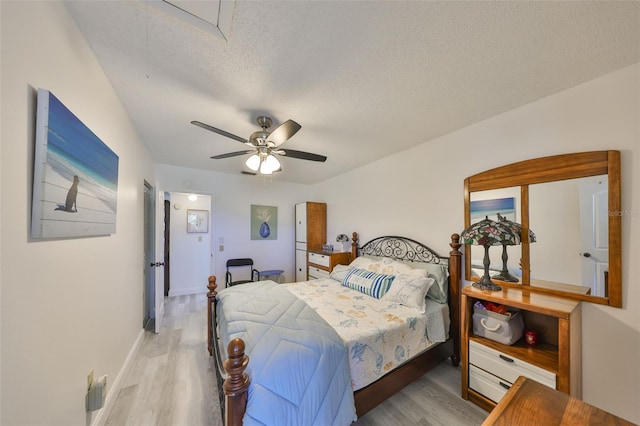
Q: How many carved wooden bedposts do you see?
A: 4